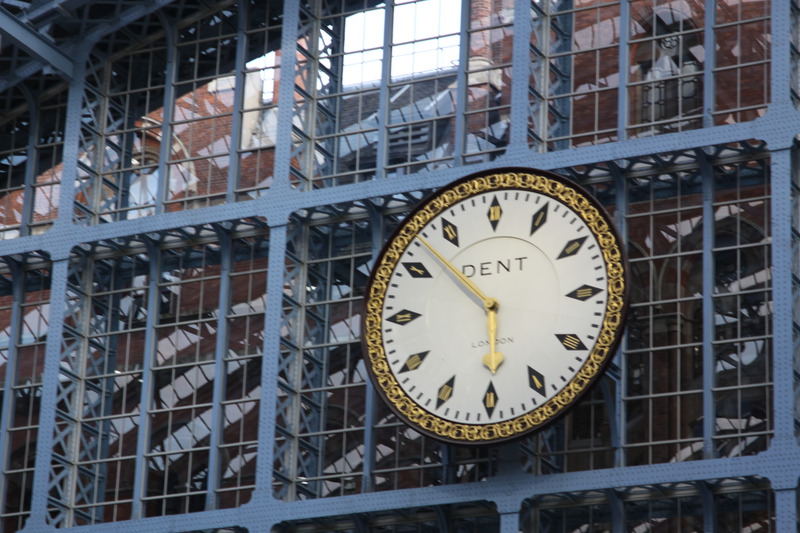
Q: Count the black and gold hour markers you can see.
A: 12